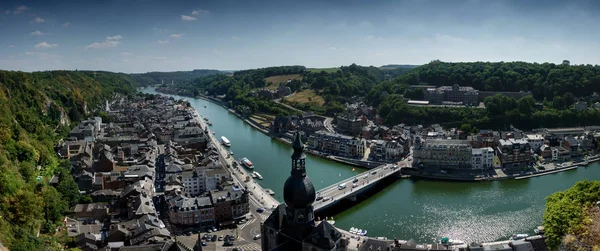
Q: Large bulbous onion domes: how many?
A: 1